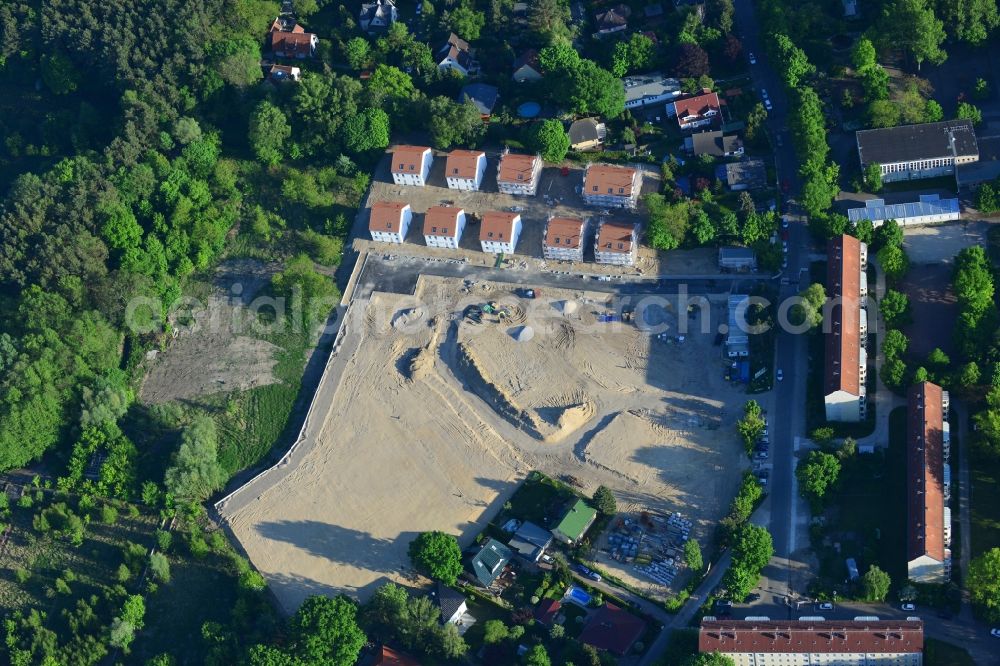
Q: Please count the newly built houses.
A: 9